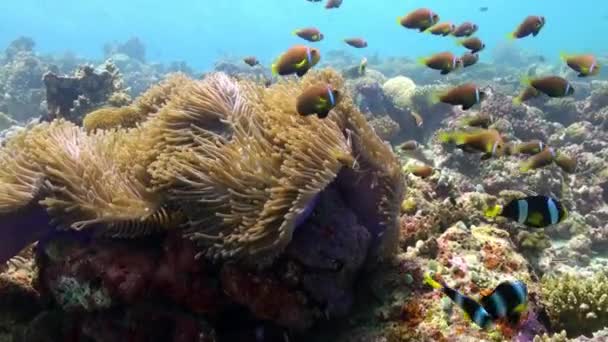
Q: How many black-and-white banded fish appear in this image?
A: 3